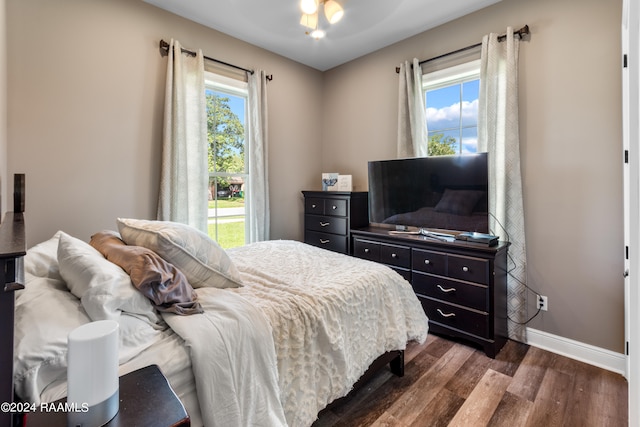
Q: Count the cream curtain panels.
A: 4